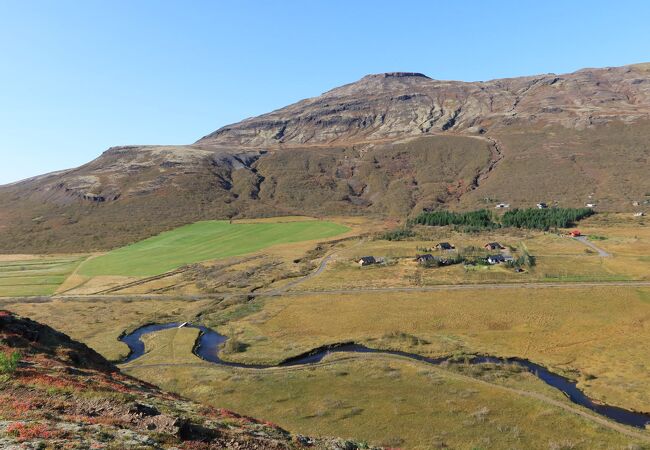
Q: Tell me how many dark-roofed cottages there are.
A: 5